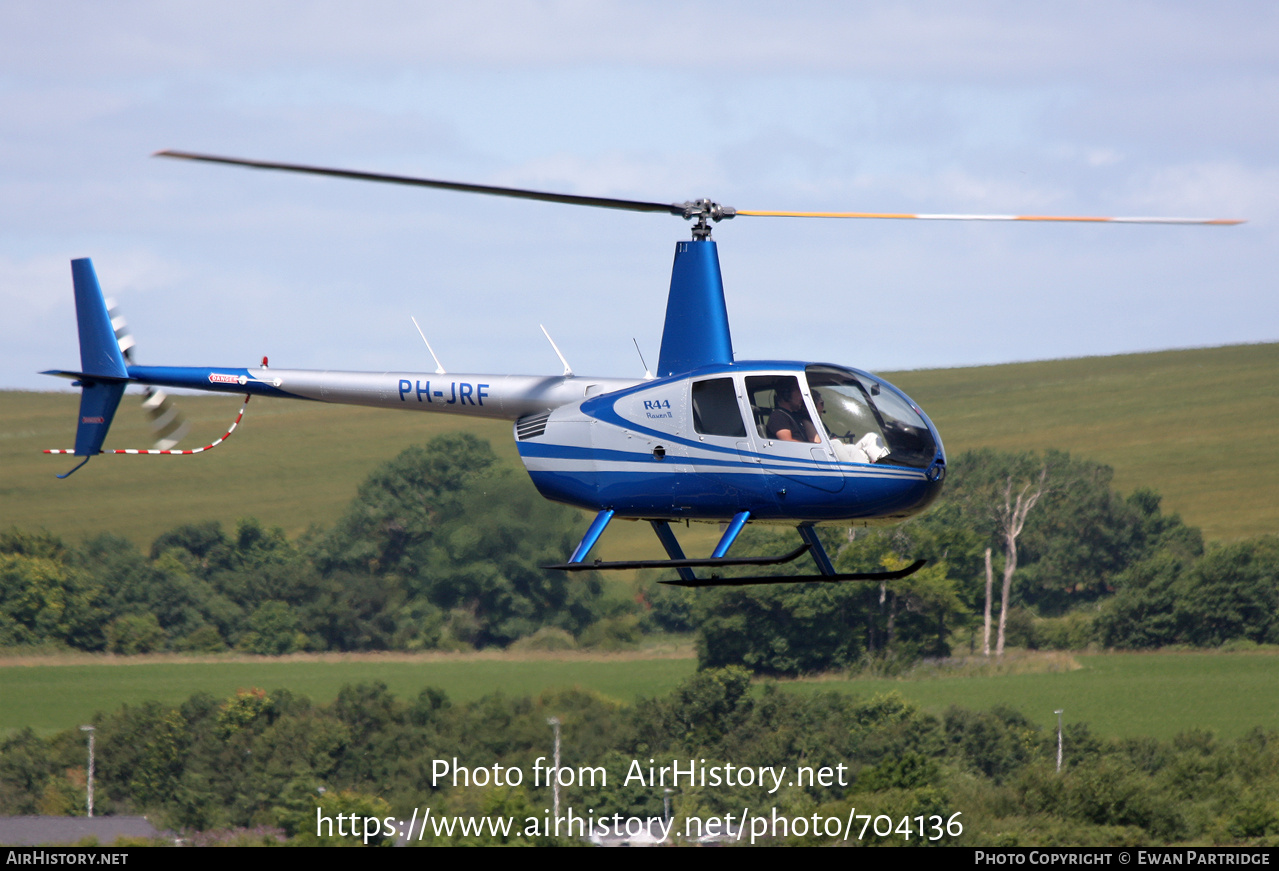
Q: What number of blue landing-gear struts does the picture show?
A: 4